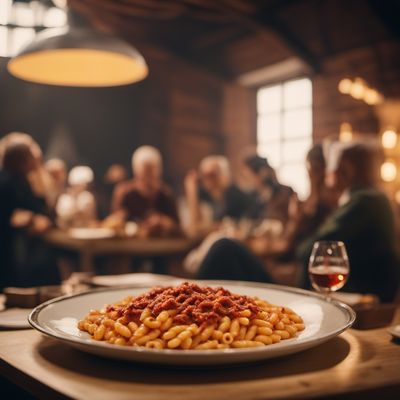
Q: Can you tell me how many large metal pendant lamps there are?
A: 1